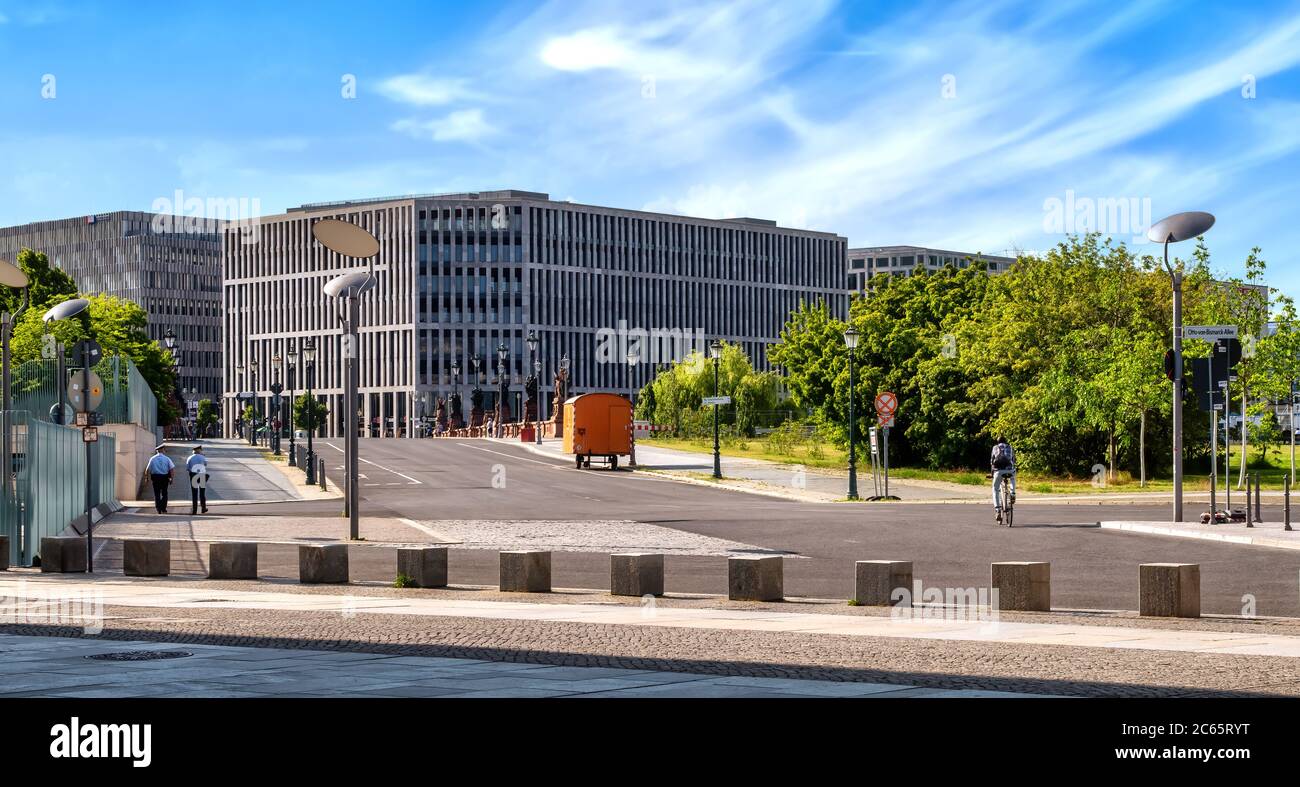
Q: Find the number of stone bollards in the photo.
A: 12